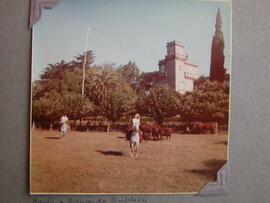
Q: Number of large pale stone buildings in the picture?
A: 1